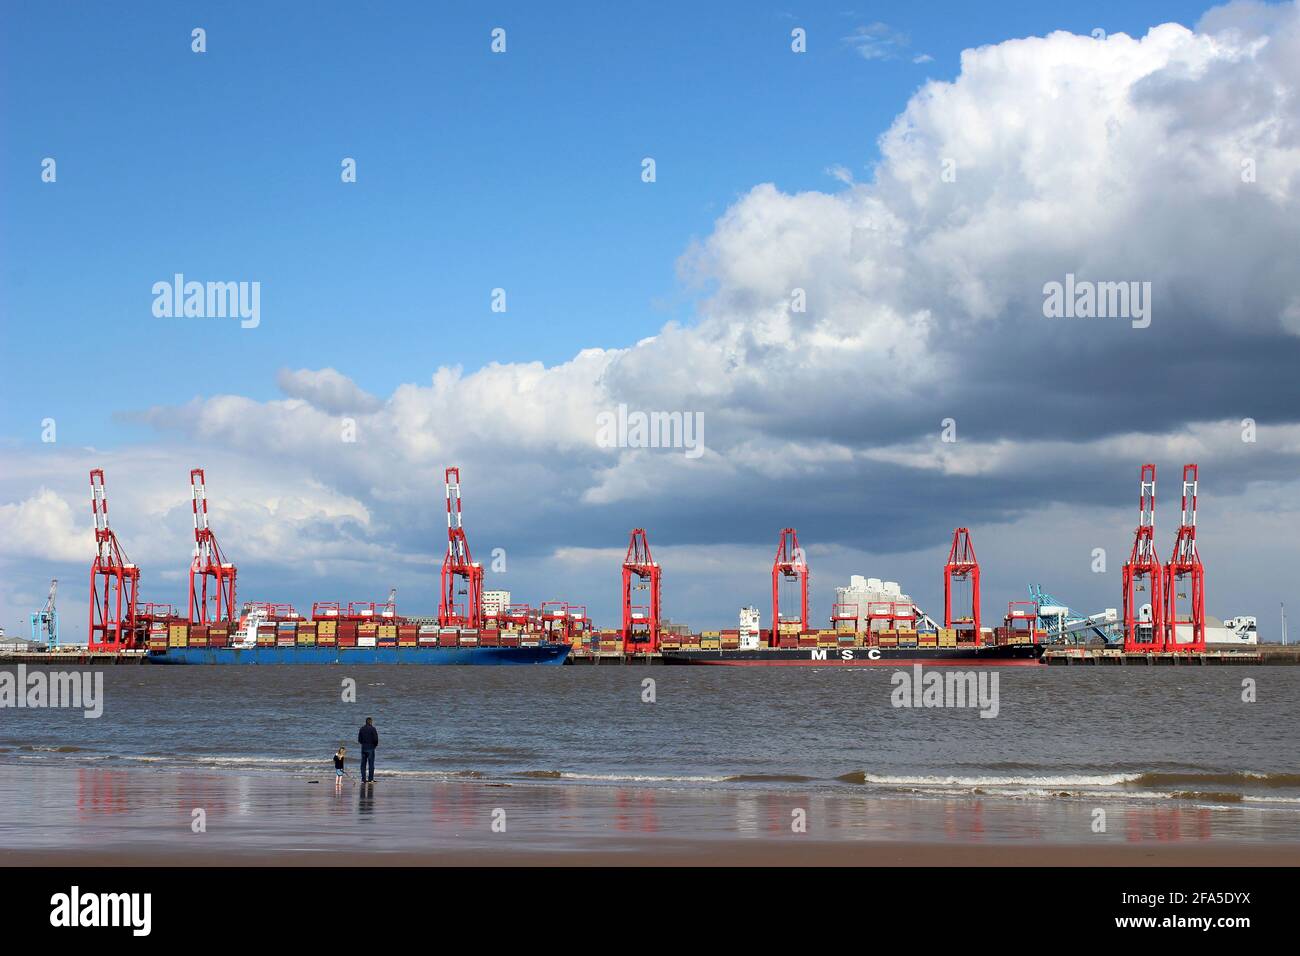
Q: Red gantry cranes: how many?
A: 8